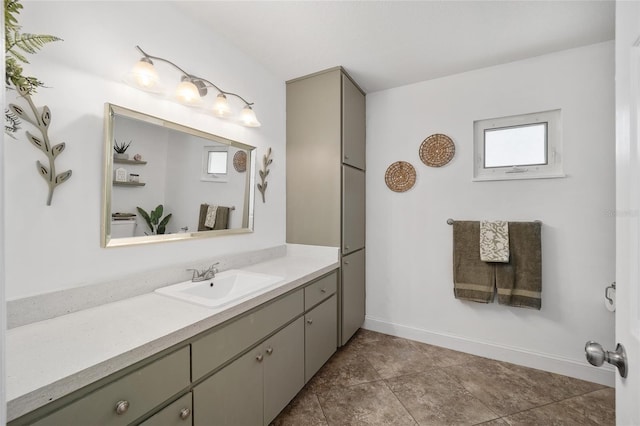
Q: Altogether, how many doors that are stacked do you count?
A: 3